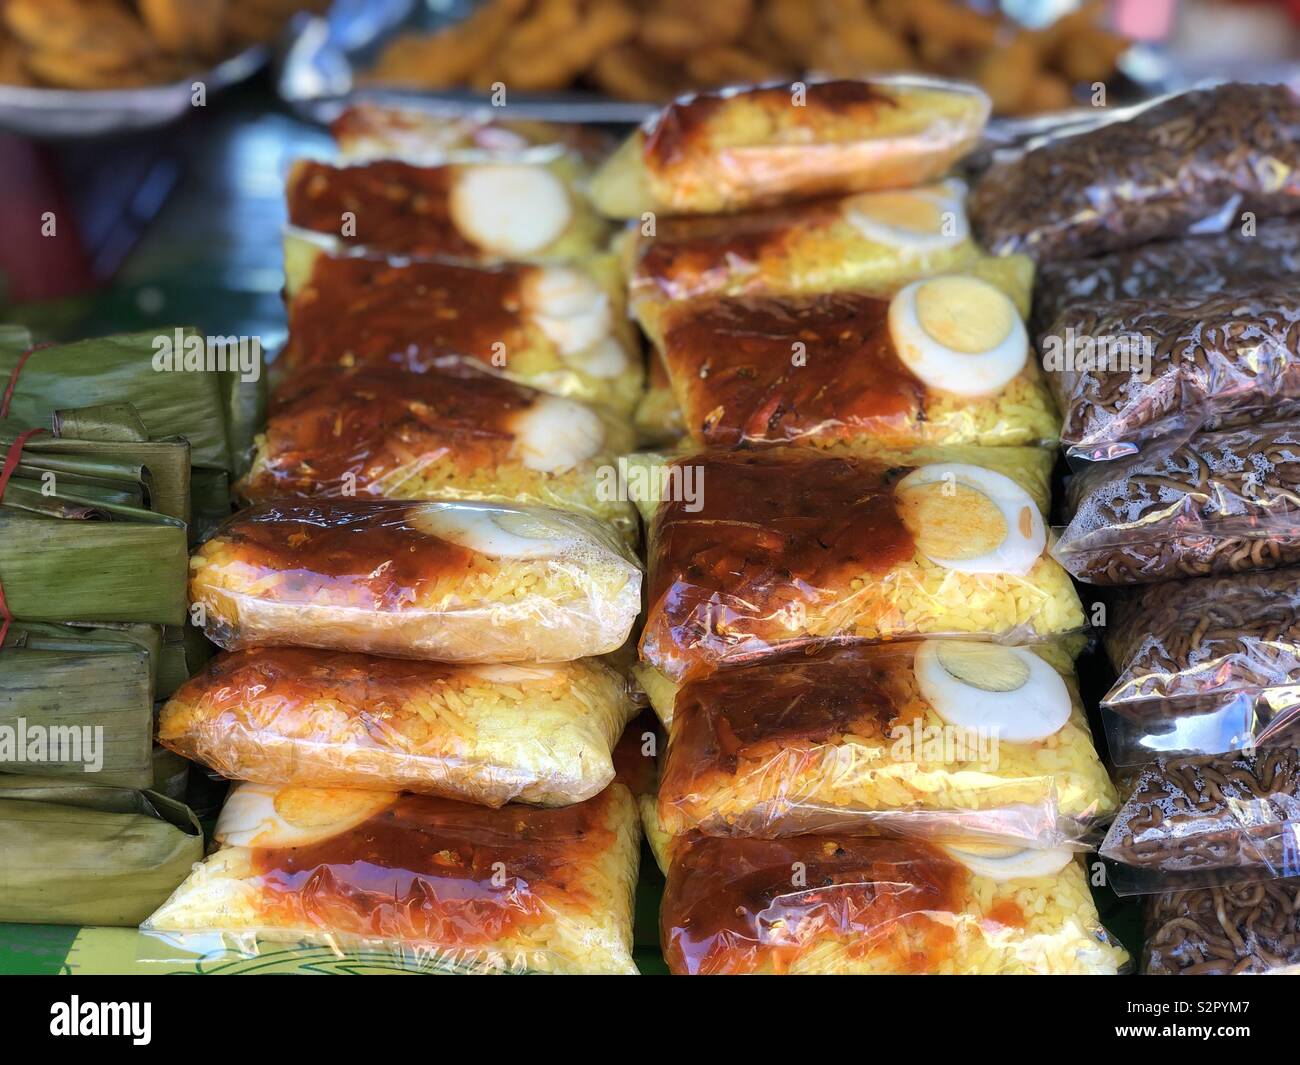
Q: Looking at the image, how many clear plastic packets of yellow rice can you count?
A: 13